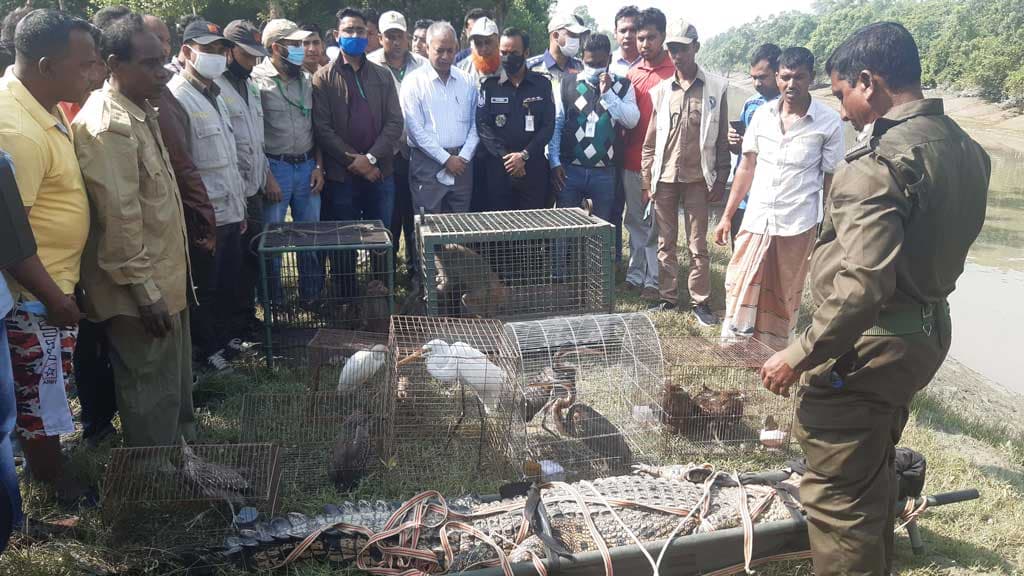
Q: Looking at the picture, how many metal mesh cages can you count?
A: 8